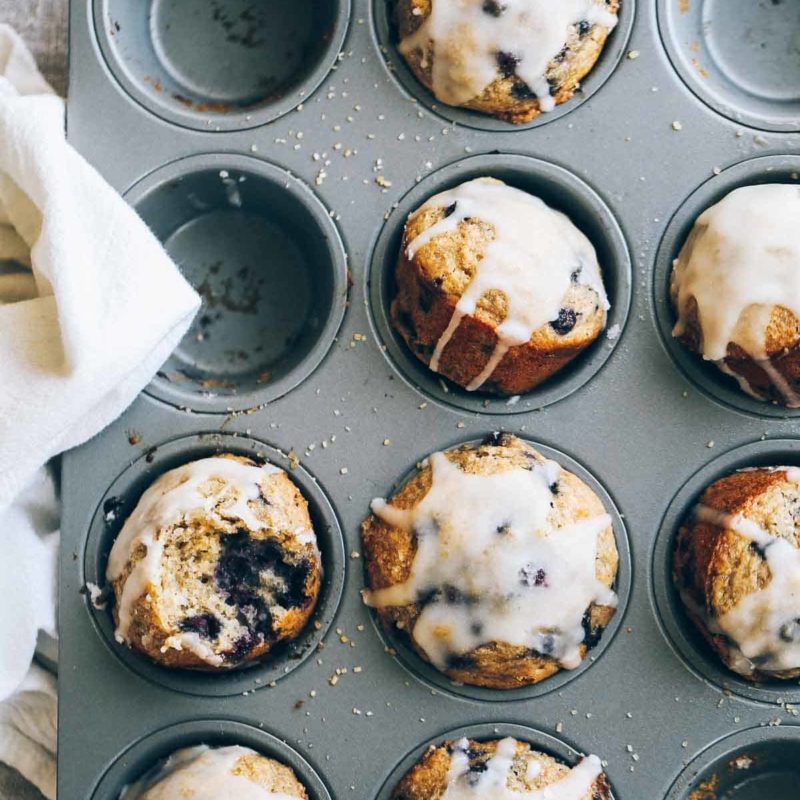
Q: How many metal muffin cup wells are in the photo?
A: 12